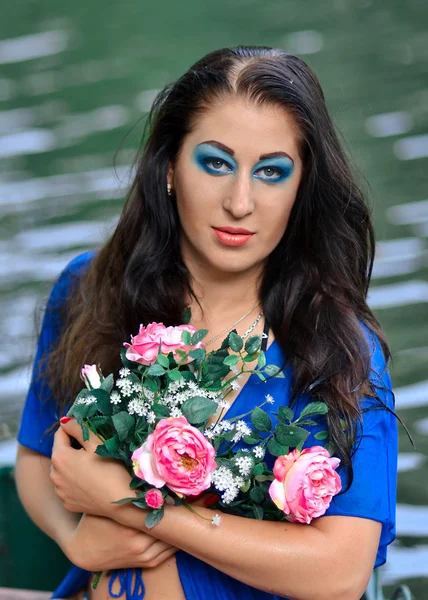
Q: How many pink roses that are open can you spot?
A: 3